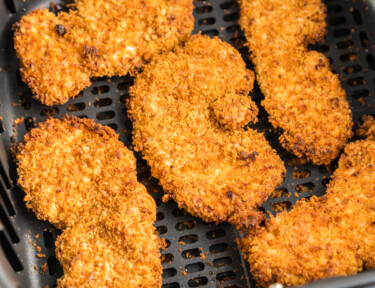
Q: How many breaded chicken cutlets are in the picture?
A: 5